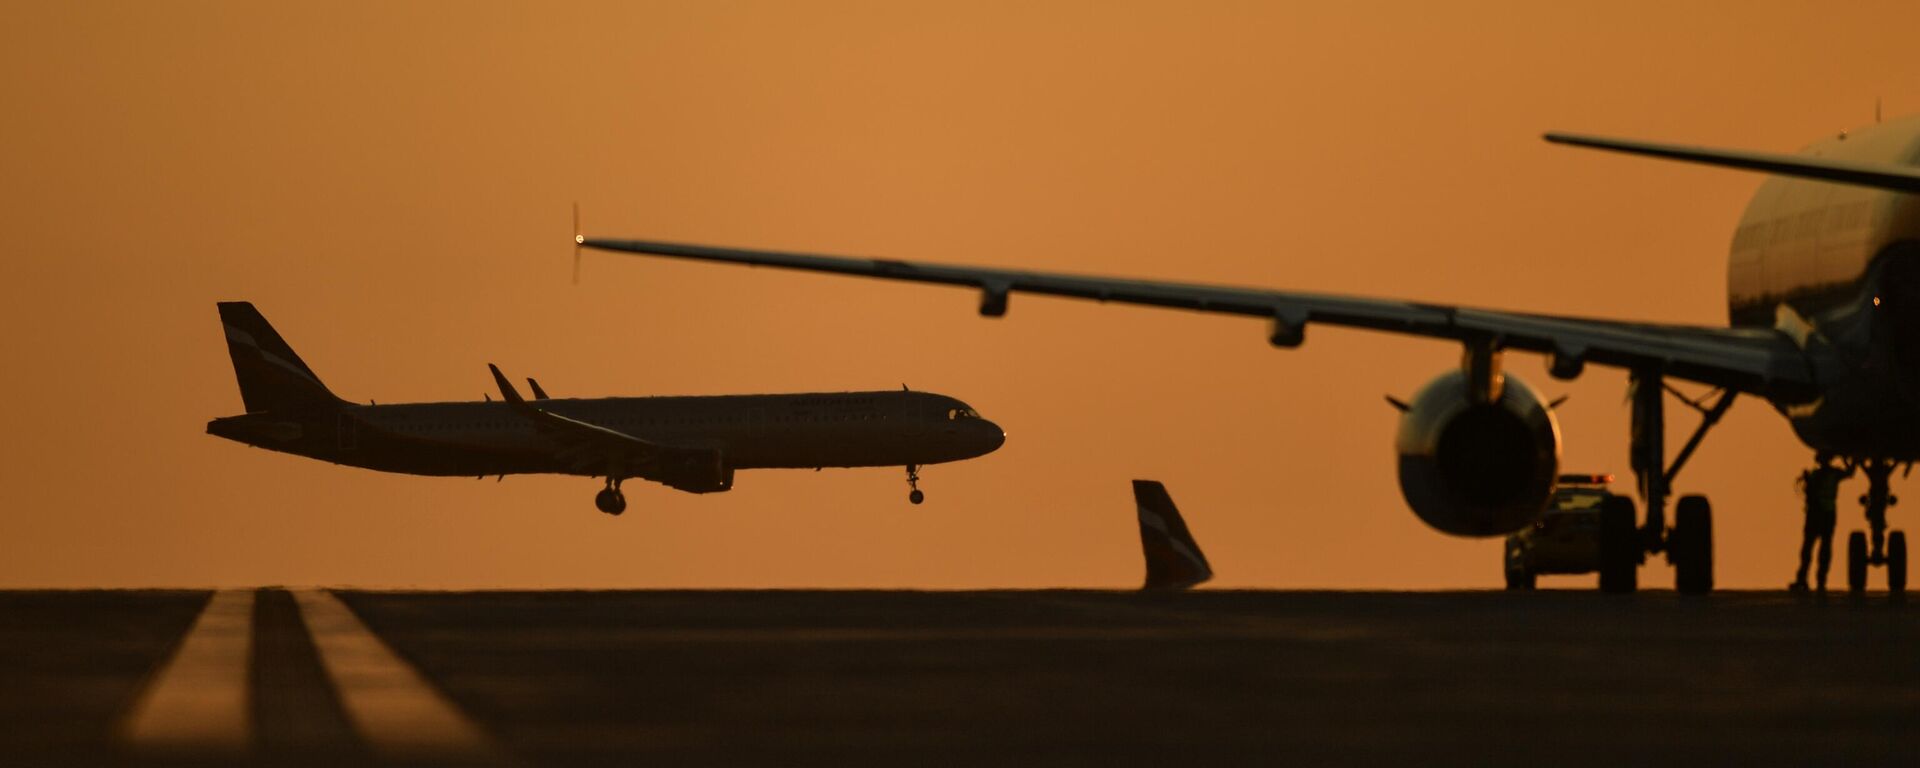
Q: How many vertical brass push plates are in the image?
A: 0